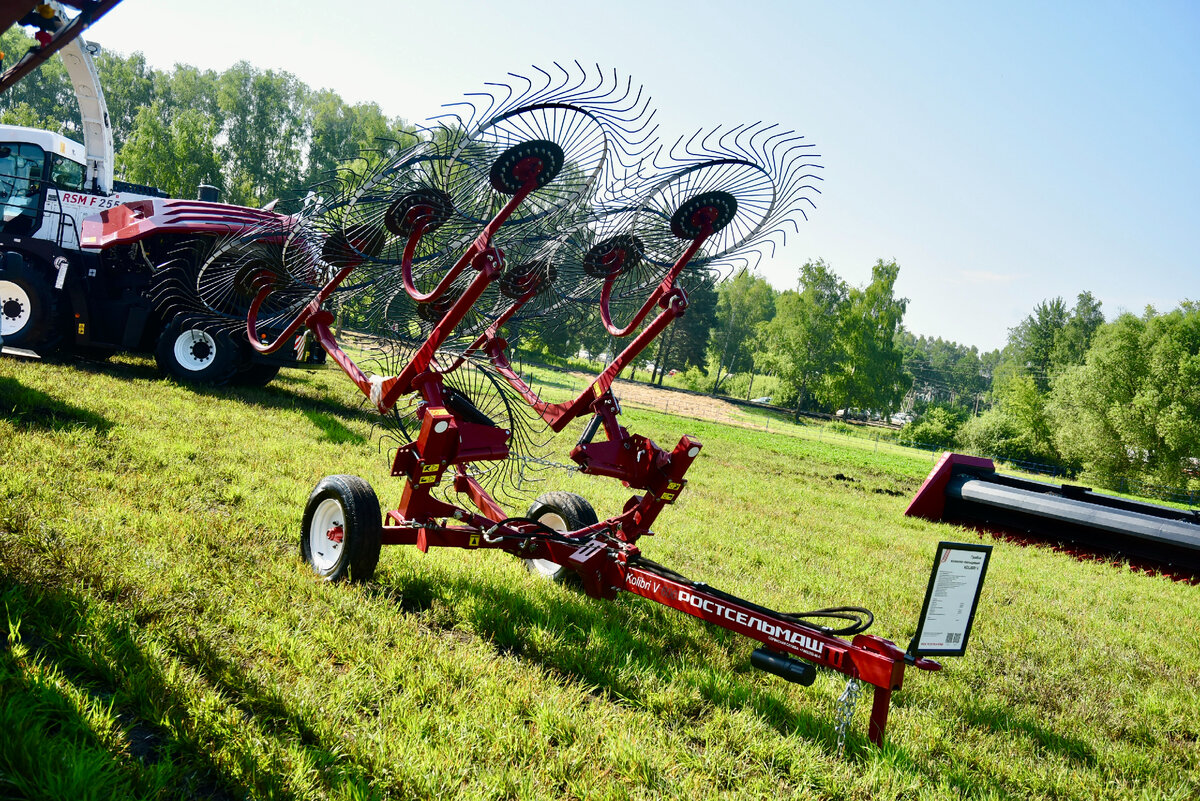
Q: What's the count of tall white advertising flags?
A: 0